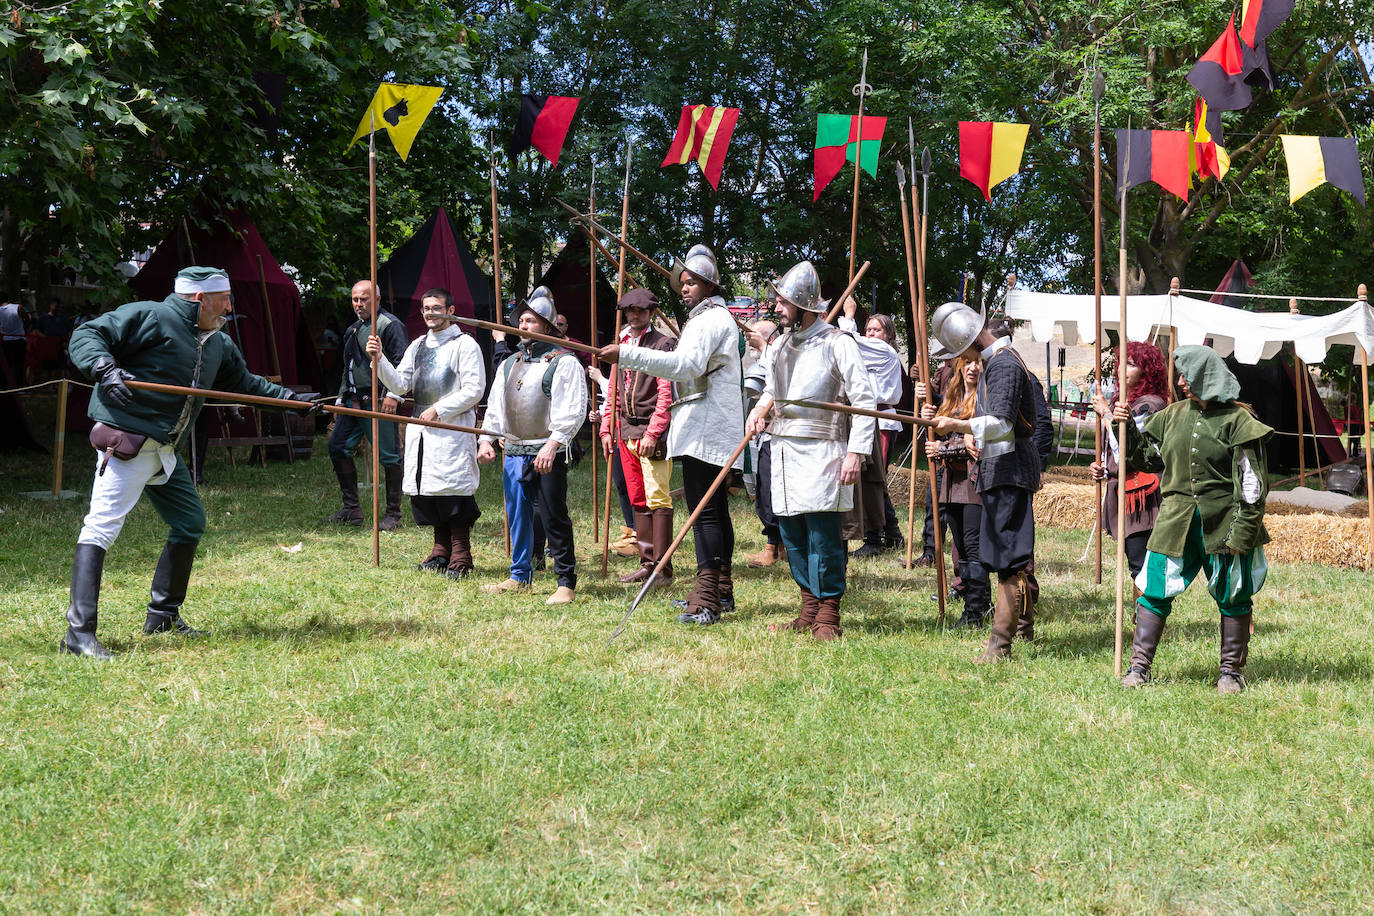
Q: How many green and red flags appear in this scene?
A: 1